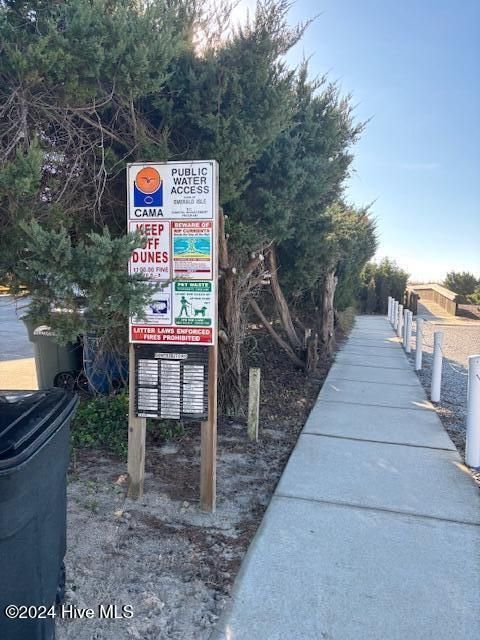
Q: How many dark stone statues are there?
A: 0